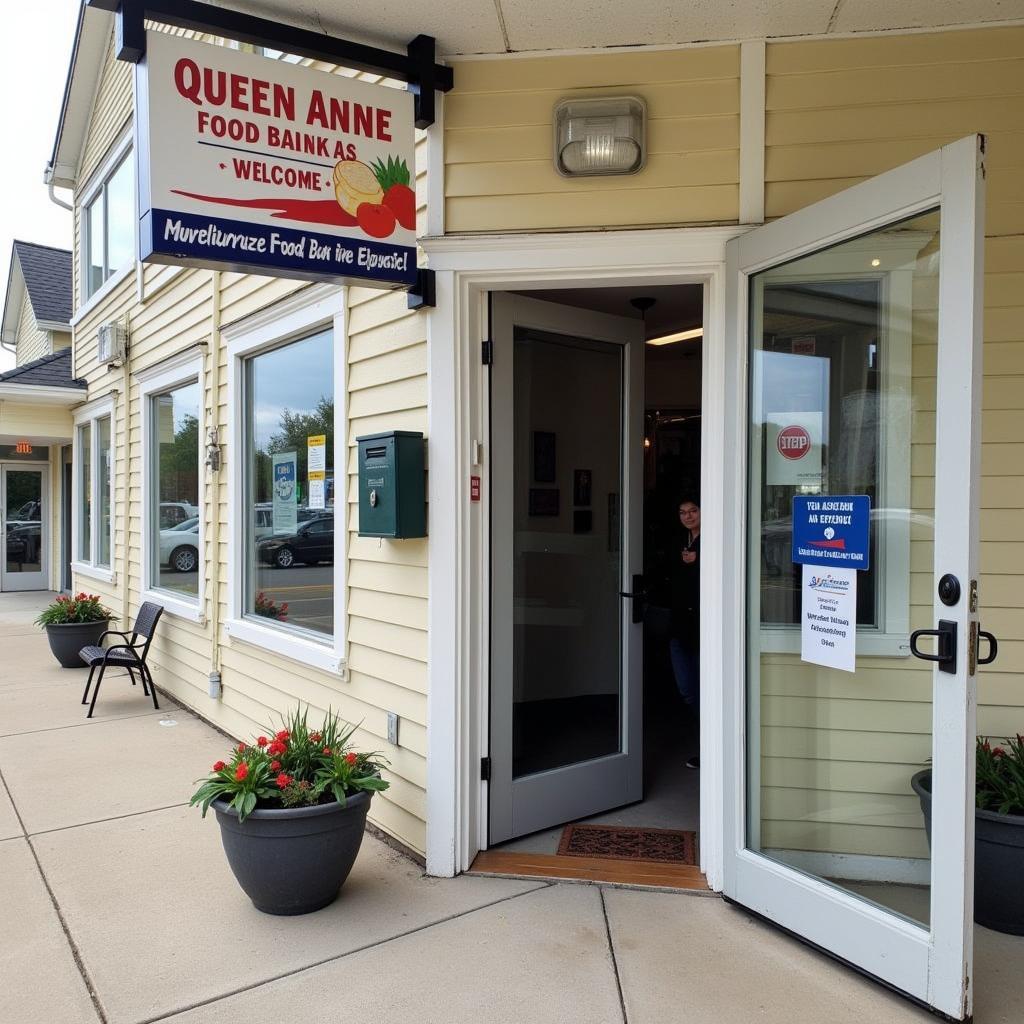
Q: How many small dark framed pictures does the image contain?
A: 4